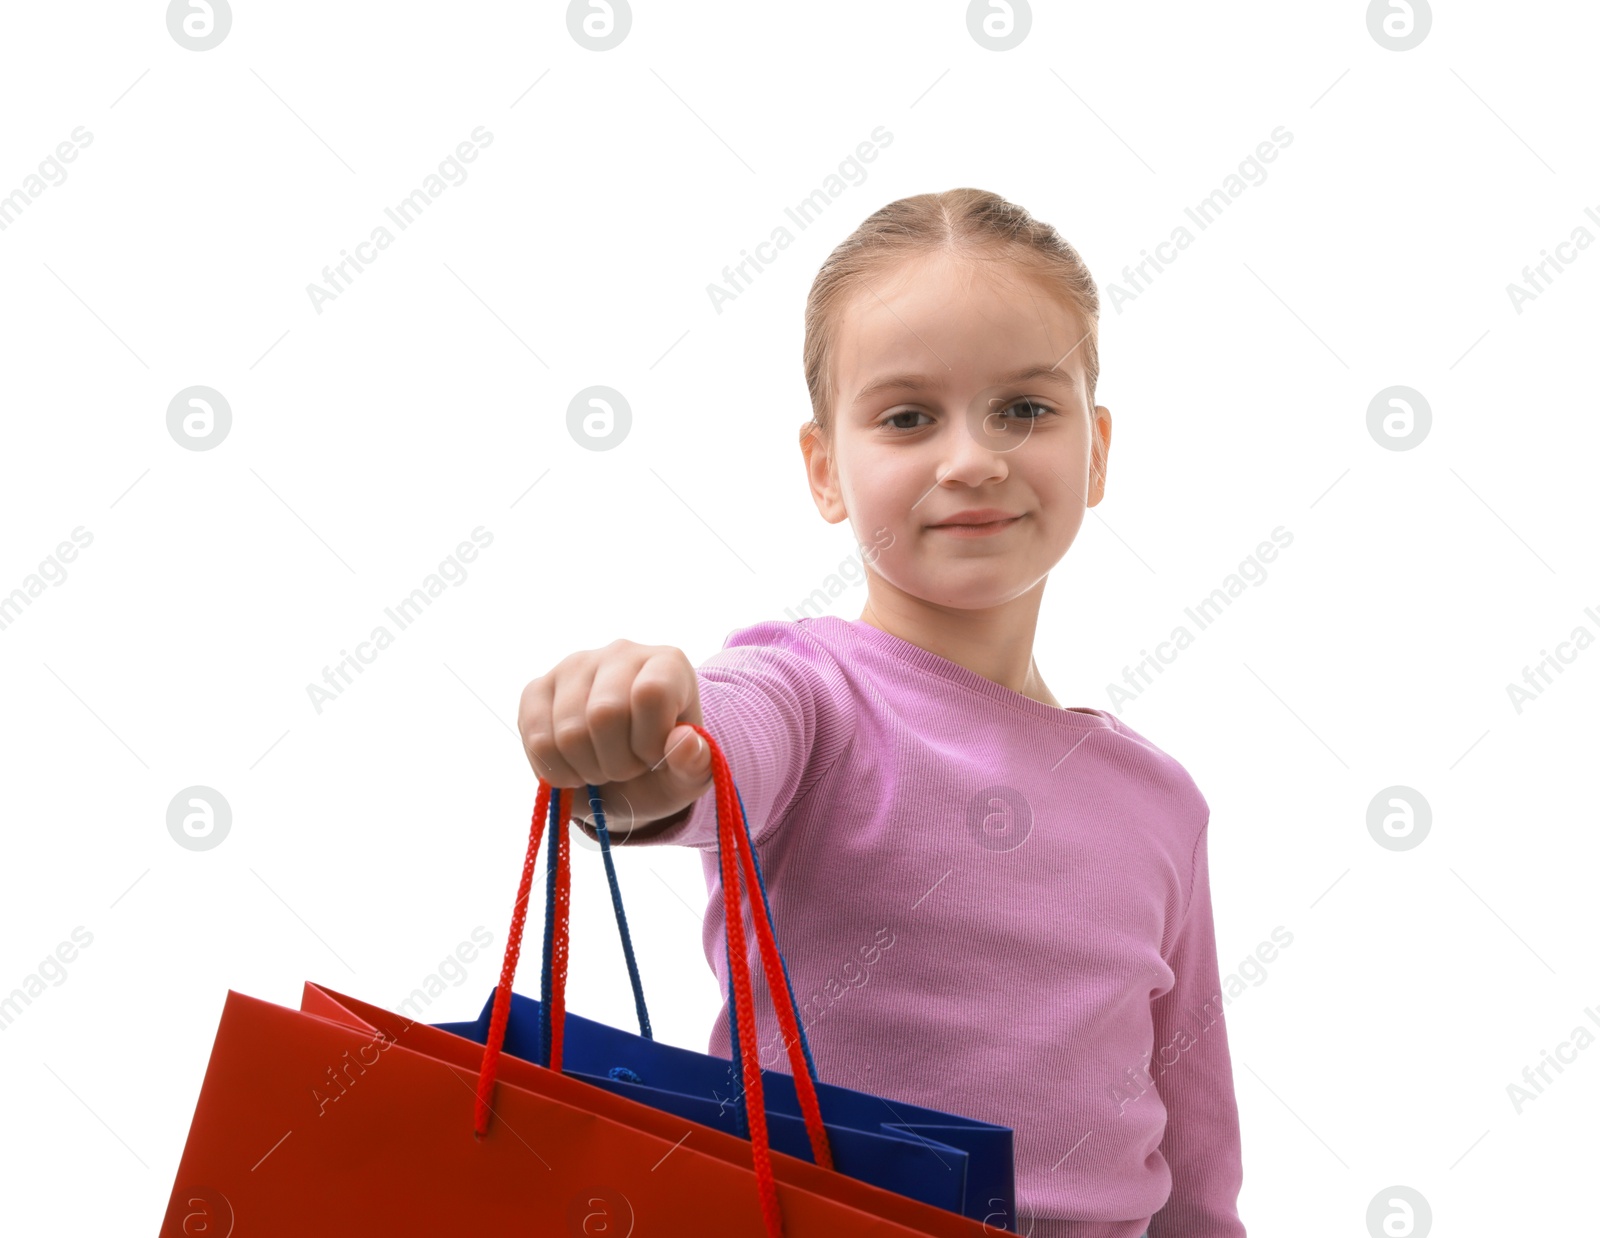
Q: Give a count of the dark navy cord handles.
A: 2